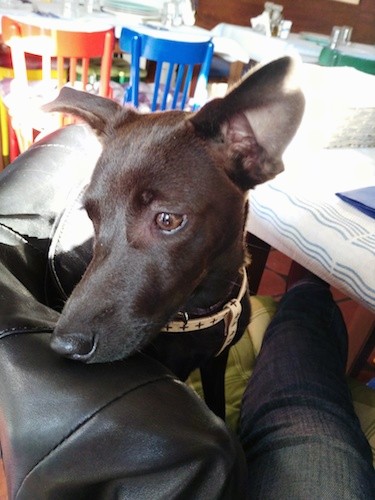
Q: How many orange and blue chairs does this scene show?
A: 2